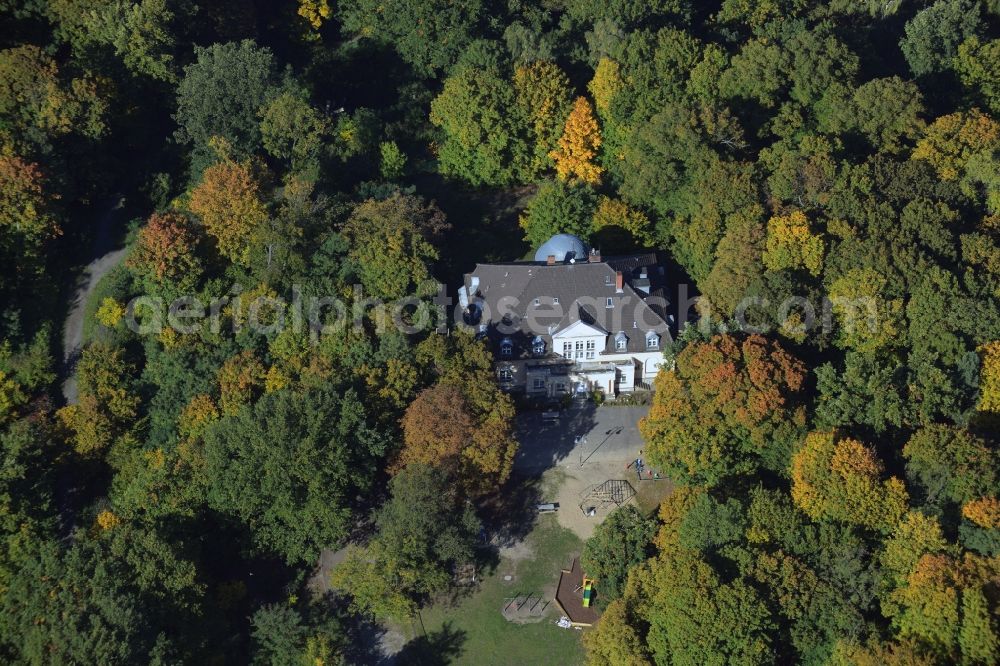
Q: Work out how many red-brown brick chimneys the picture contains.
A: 3